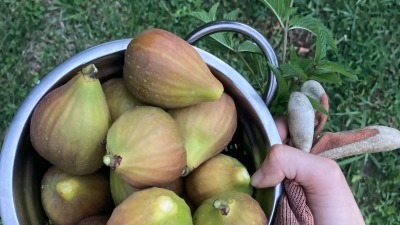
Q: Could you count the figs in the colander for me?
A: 11